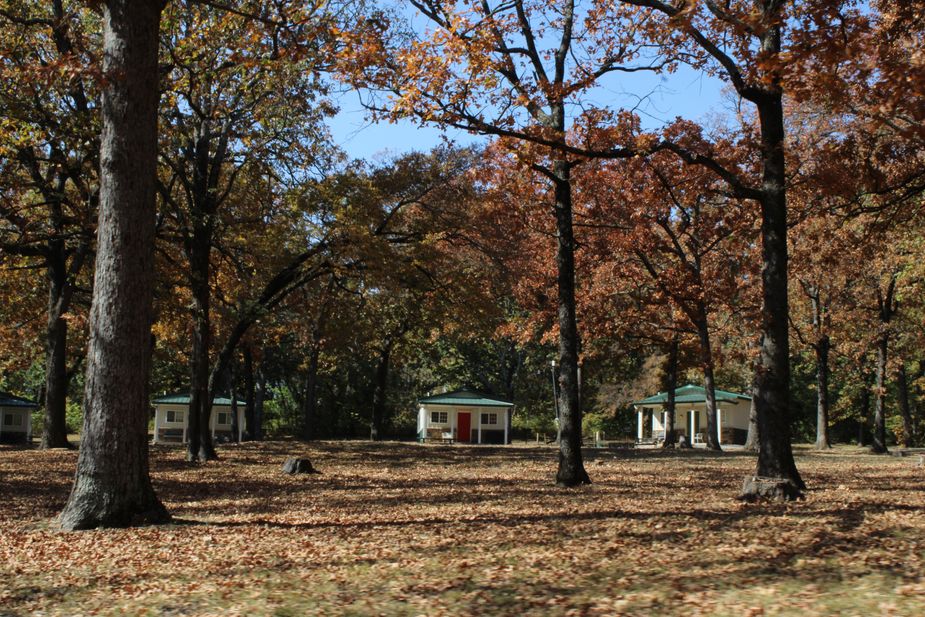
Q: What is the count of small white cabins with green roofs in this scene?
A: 4